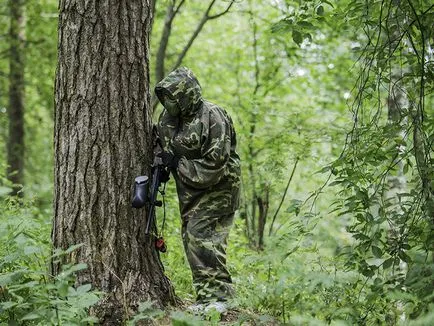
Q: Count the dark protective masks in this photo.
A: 1